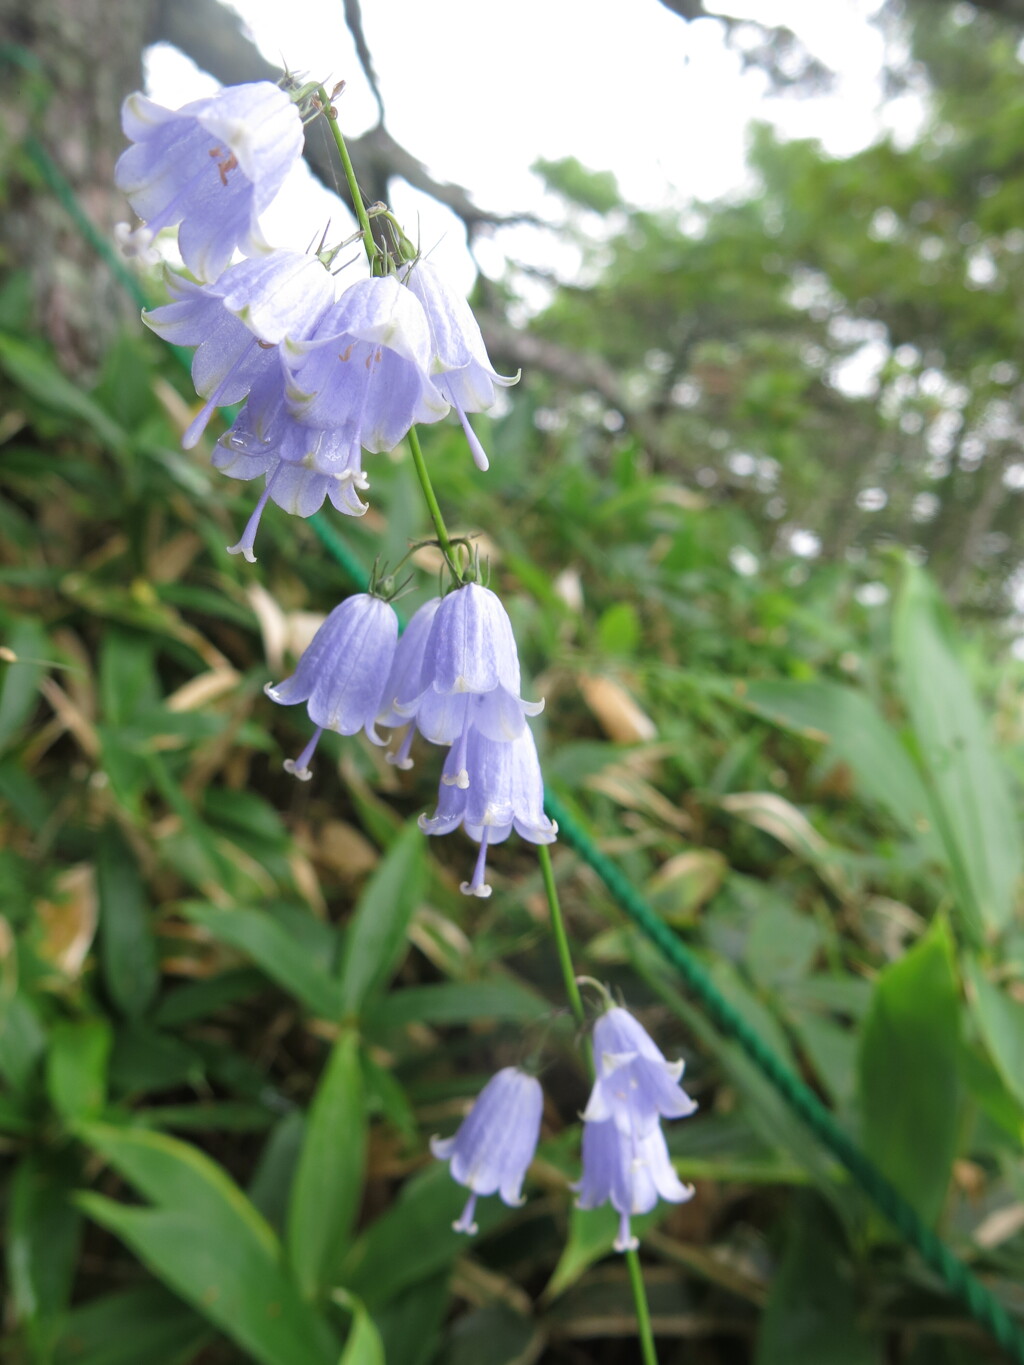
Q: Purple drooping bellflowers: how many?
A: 12